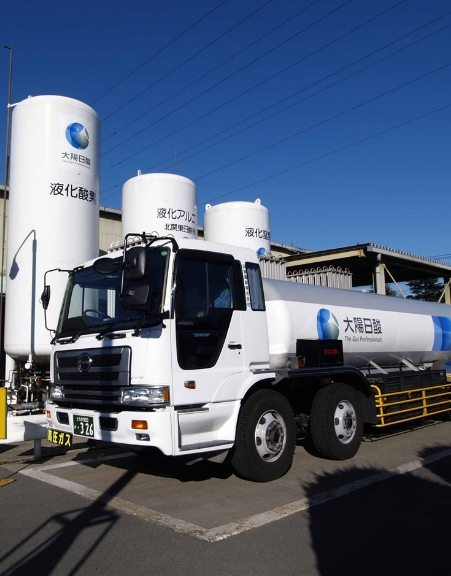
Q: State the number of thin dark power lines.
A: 9